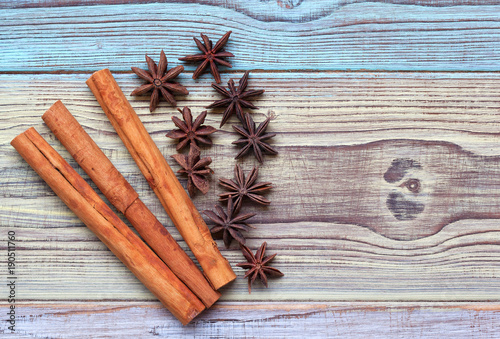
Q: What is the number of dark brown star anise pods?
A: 9